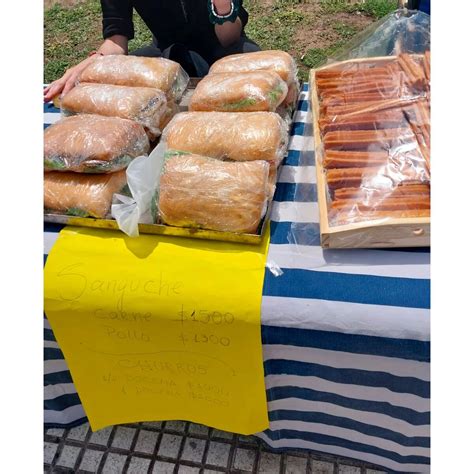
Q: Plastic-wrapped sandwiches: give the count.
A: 8